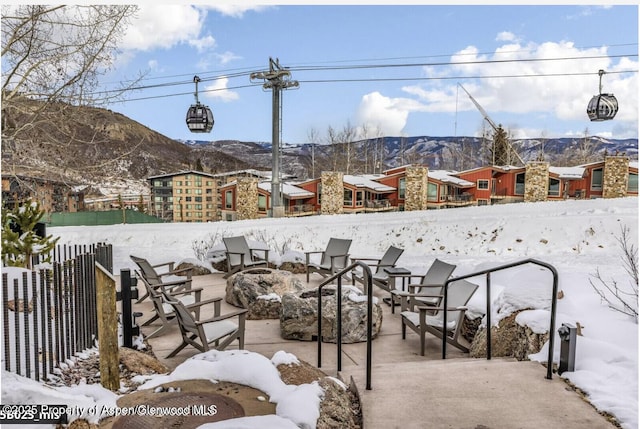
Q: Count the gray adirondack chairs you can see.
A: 8